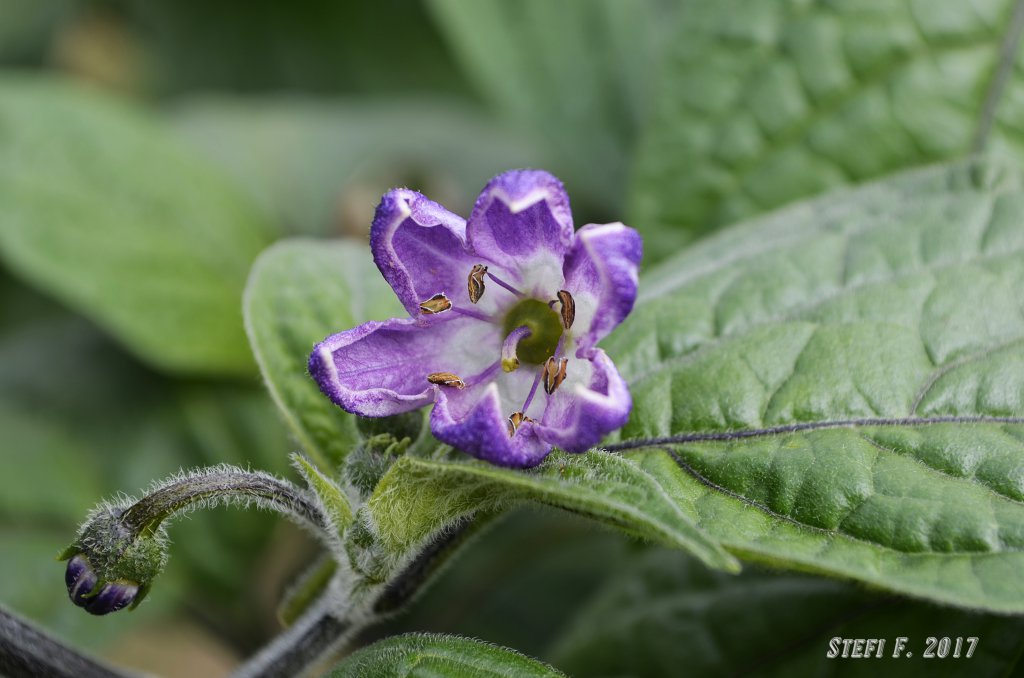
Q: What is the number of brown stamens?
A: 6